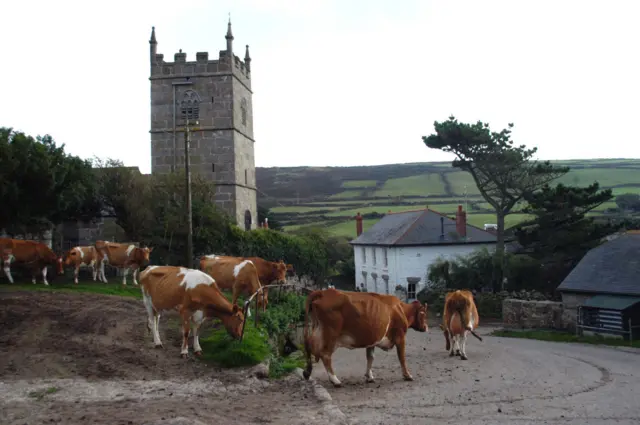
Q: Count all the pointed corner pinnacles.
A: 3